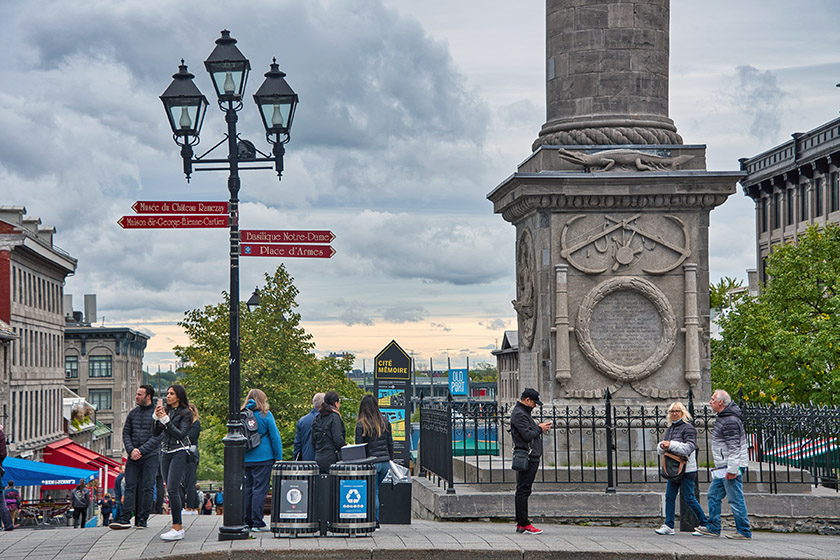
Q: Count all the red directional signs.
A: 4